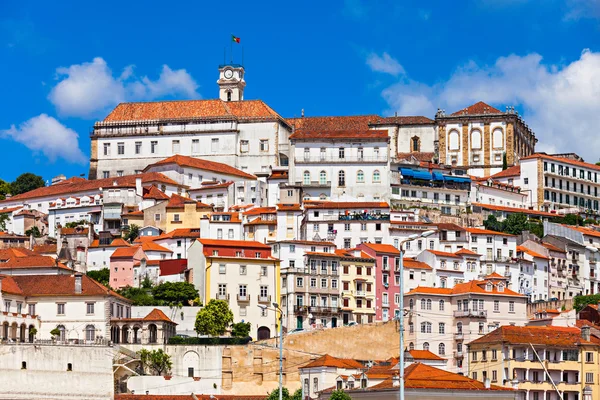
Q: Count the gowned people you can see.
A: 0